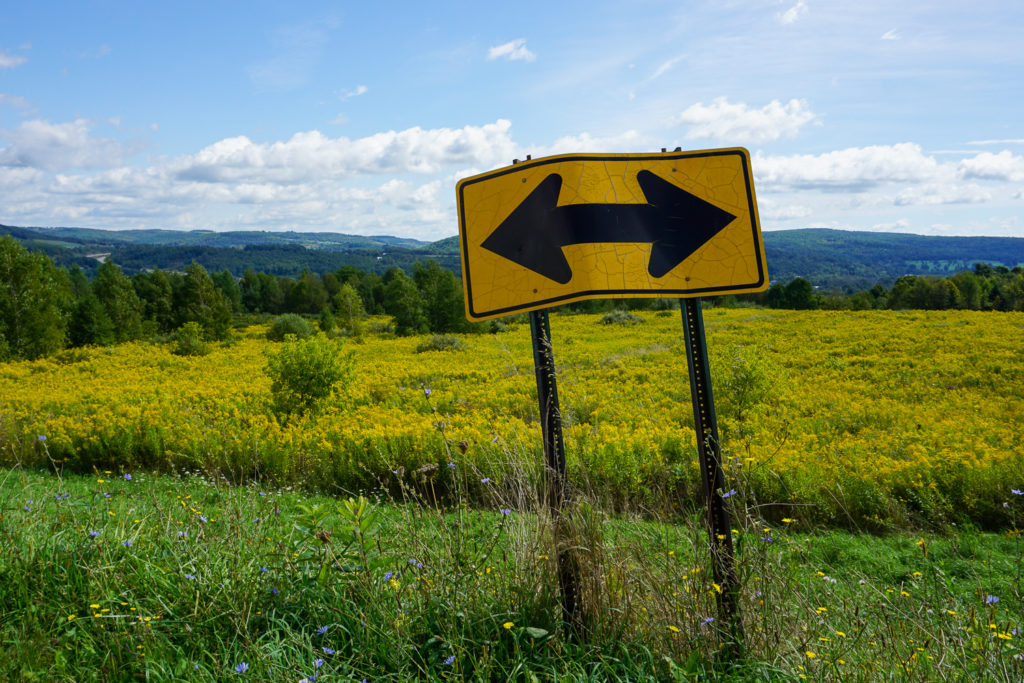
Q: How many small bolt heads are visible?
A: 4